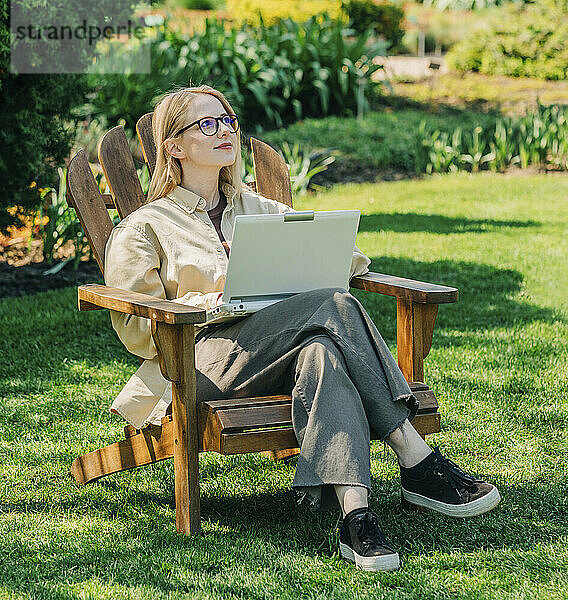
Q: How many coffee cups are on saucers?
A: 0